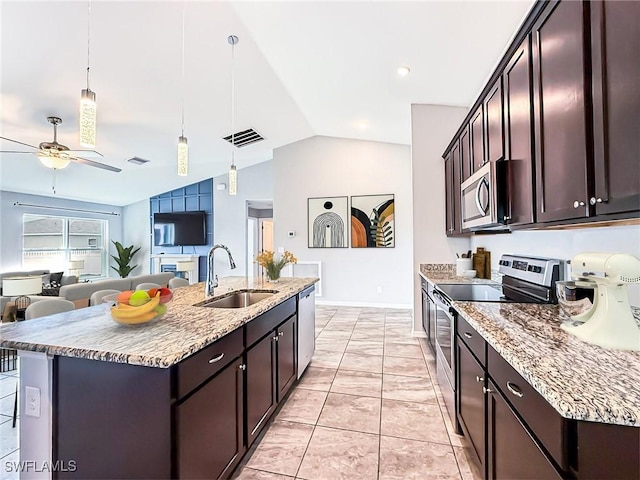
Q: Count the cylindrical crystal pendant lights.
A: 3